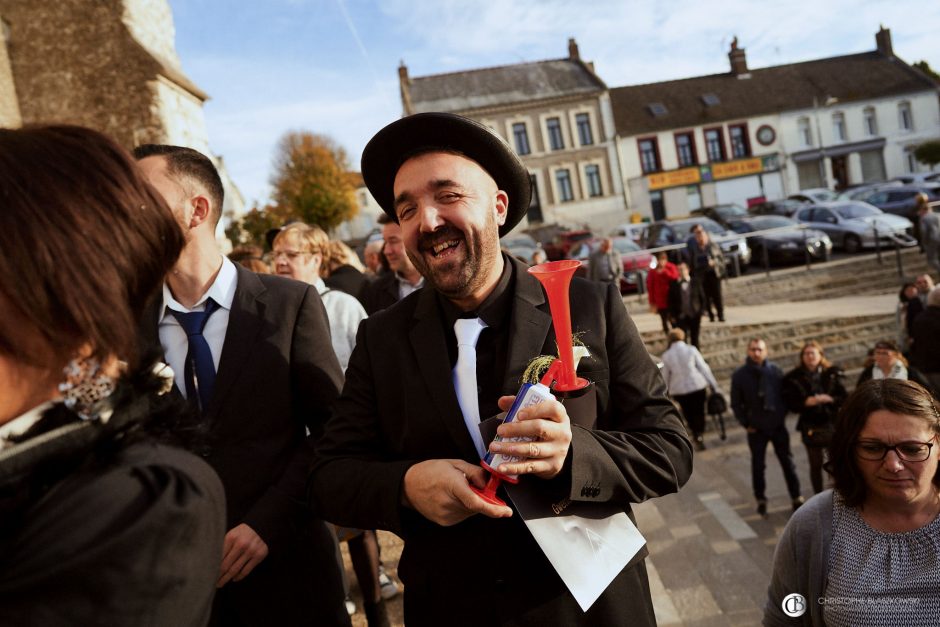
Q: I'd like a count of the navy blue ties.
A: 1